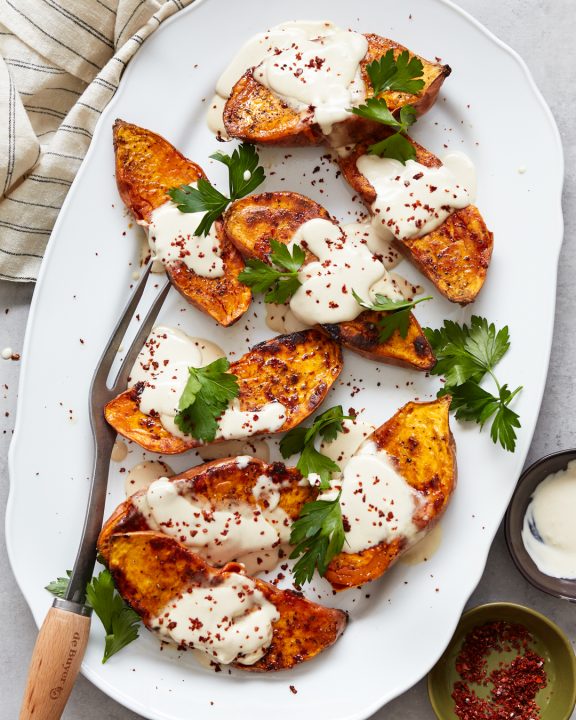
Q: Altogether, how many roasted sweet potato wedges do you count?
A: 8